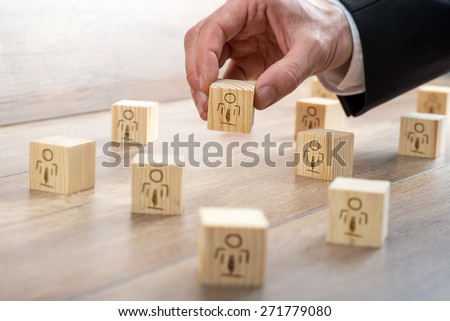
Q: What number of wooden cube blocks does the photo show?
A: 11